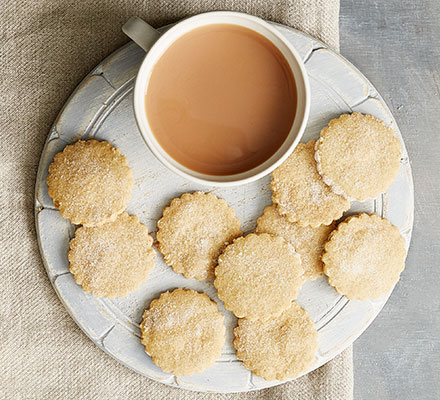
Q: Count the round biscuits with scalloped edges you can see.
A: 10